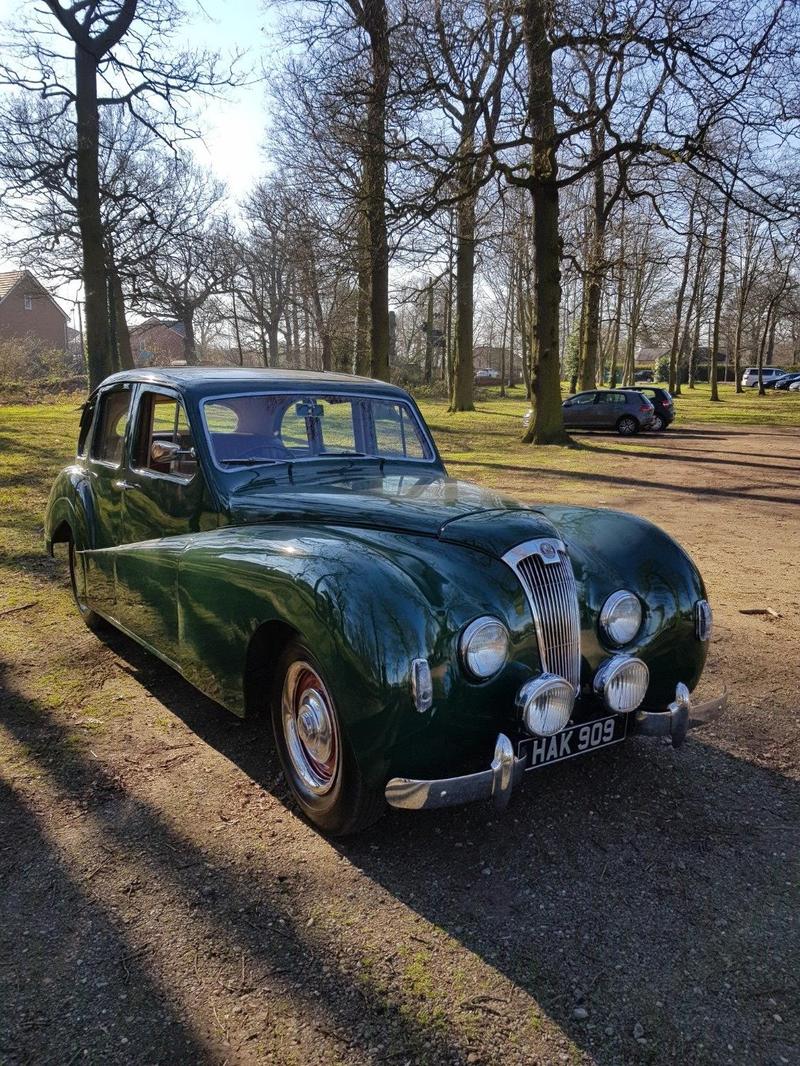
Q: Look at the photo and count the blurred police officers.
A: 0